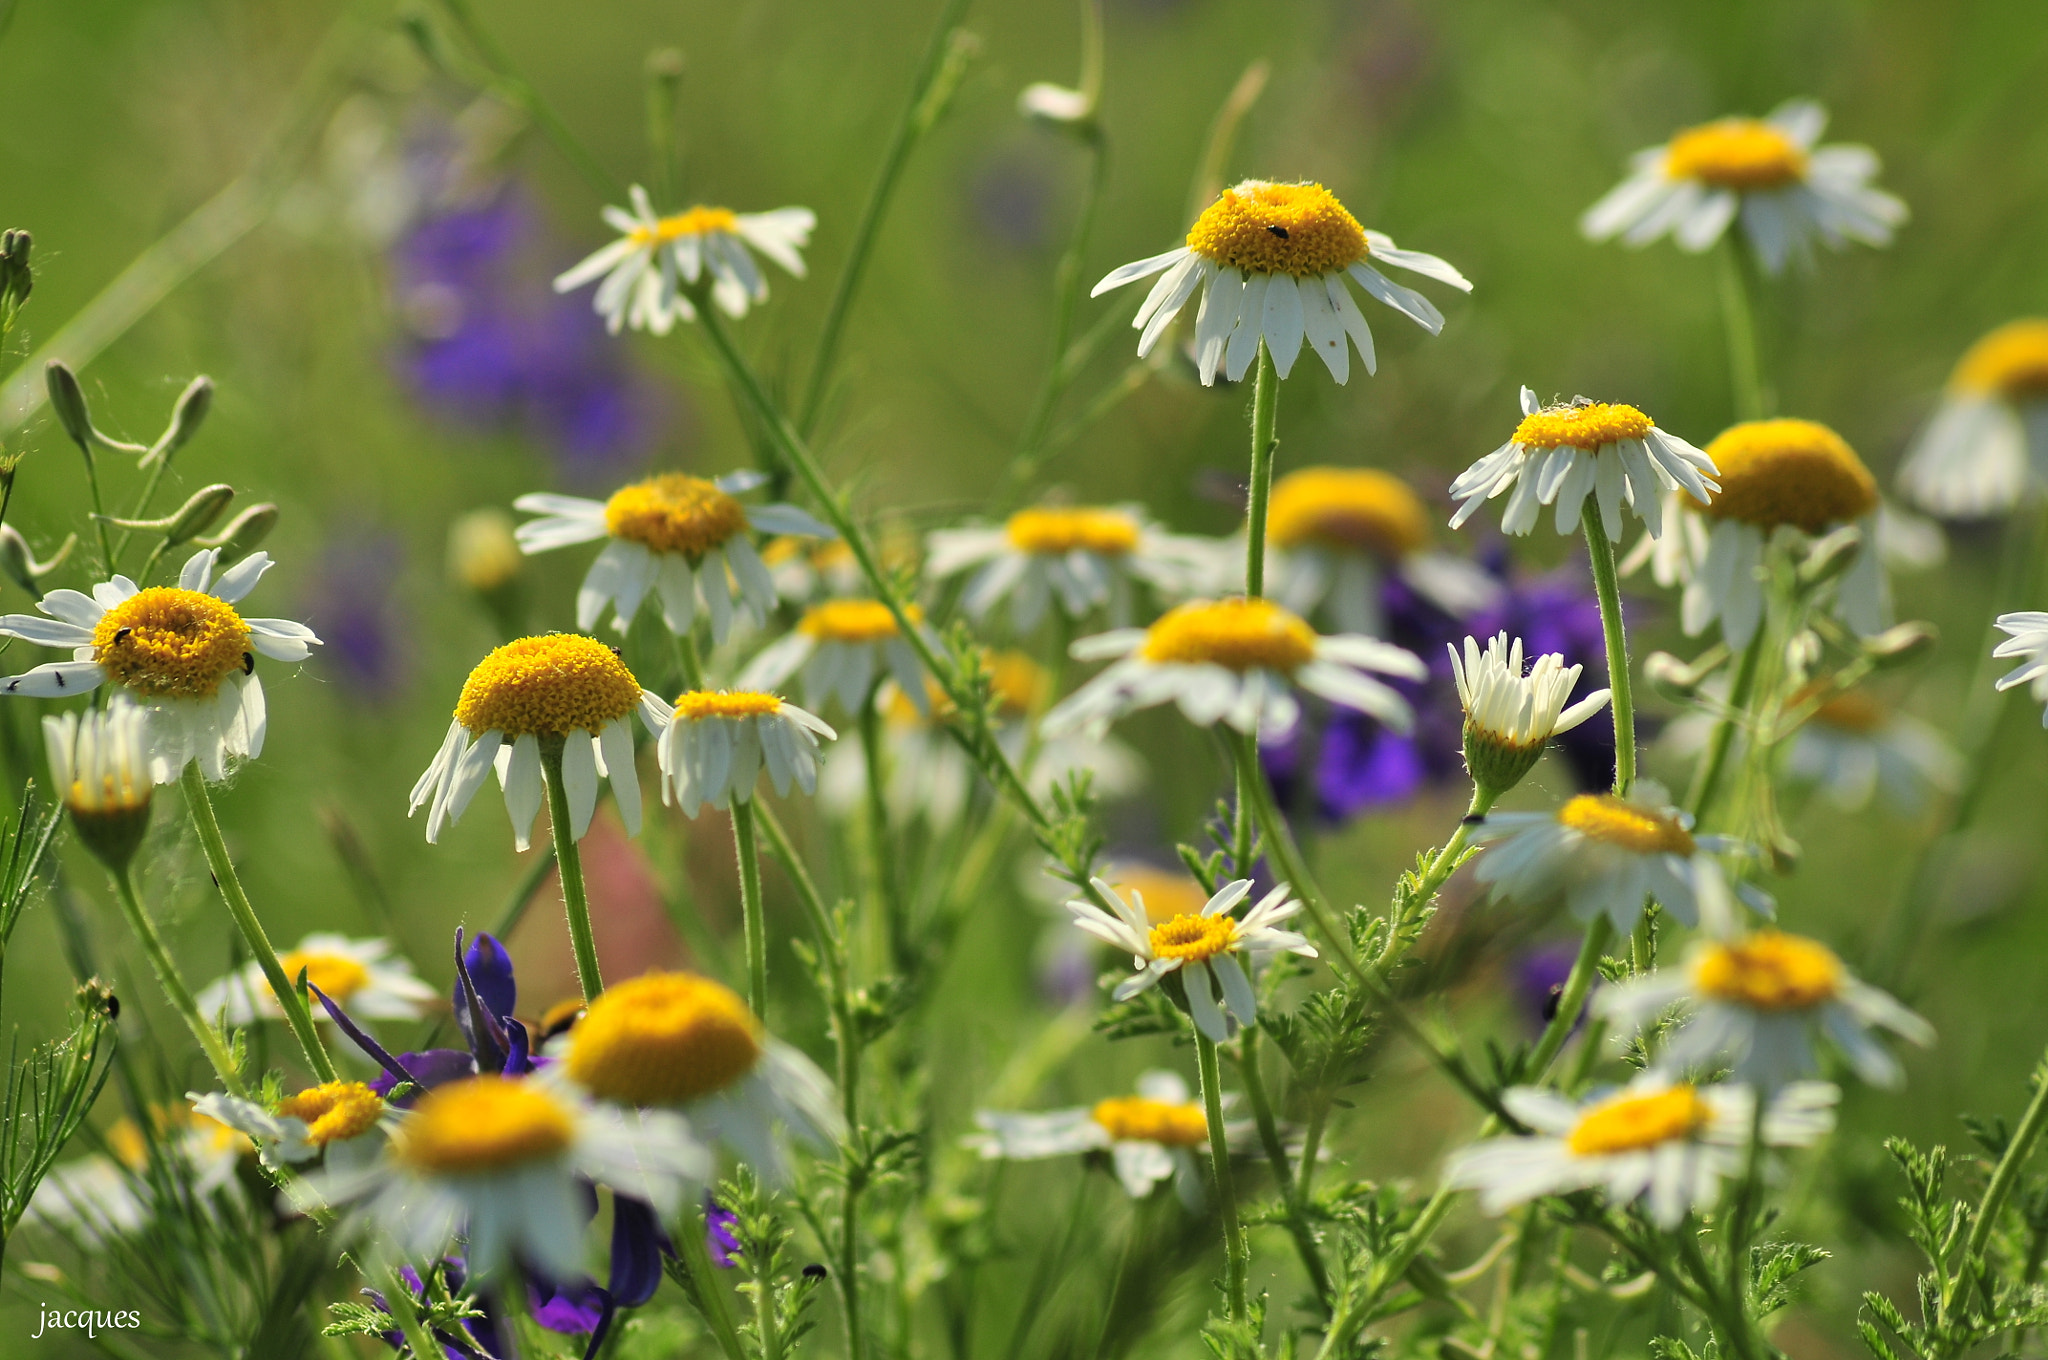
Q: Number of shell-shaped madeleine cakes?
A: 0